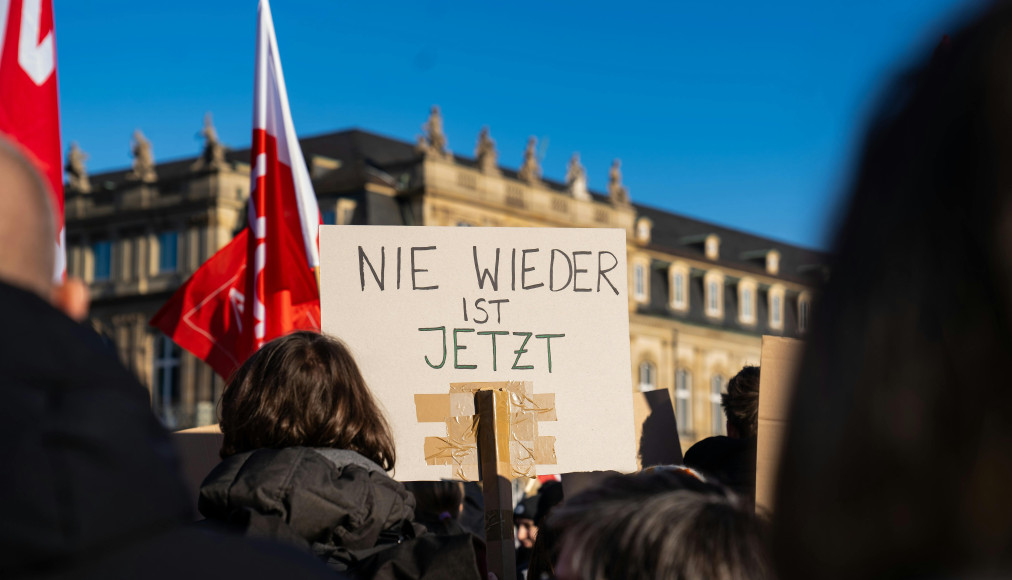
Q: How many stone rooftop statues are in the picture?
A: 8